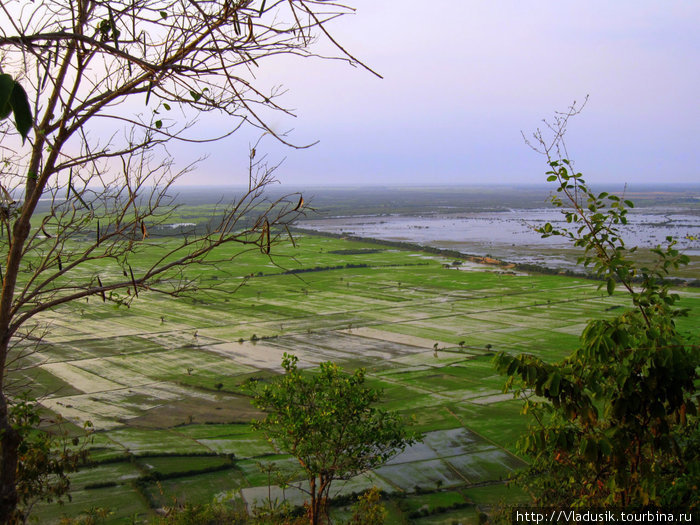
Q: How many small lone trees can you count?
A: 1